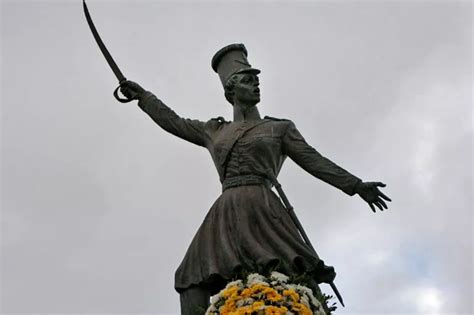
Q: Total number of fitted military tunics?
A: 1